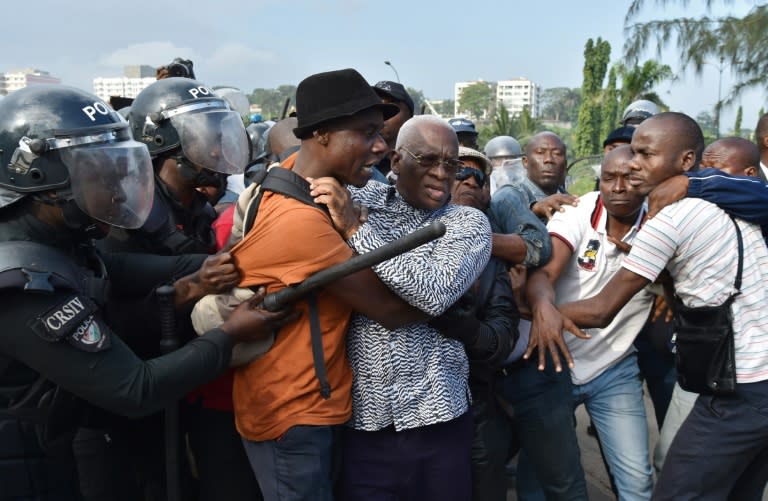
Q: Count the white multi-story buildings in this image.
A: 4